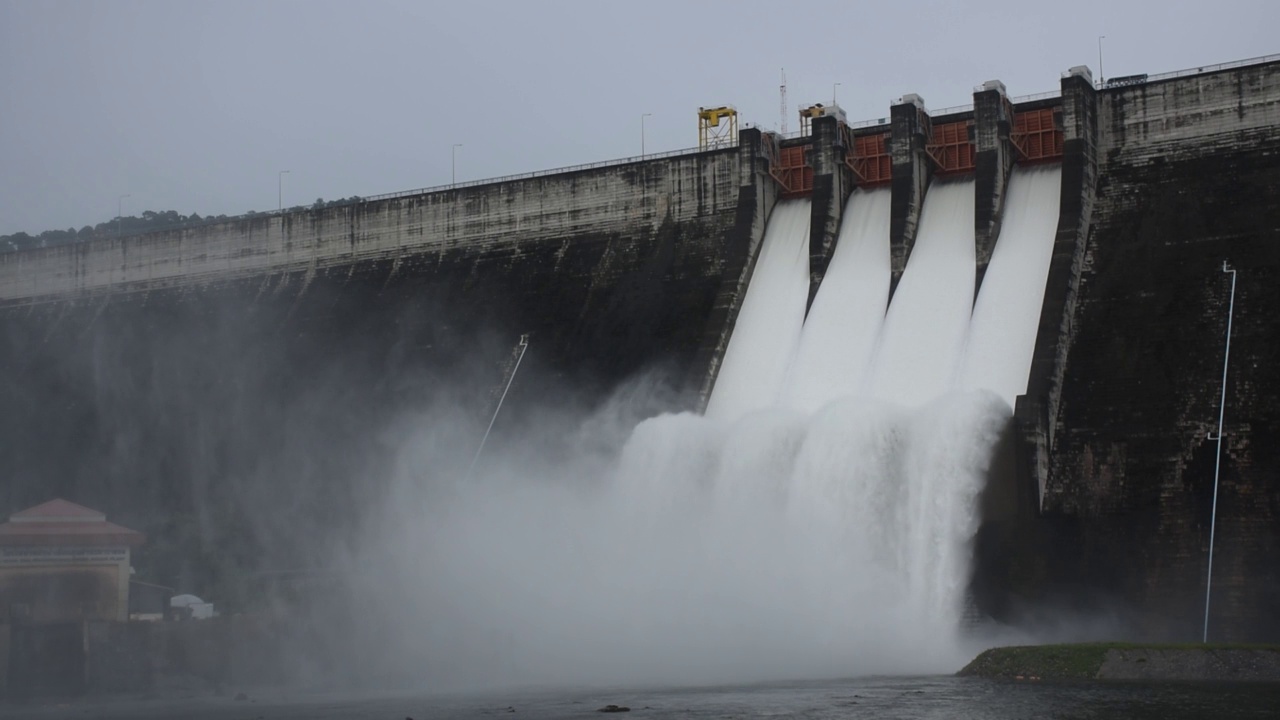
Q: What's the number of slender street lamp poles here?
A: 6